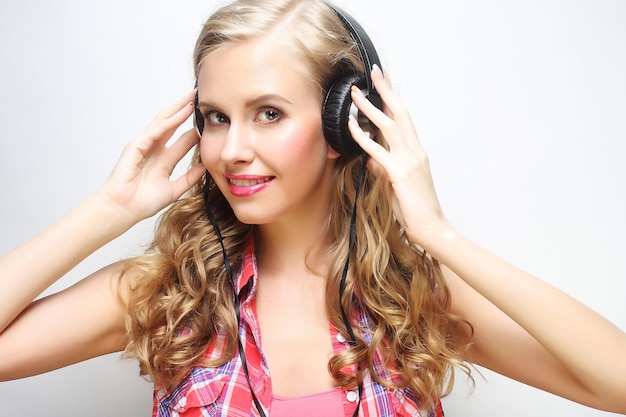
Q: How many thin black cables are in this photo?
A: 2